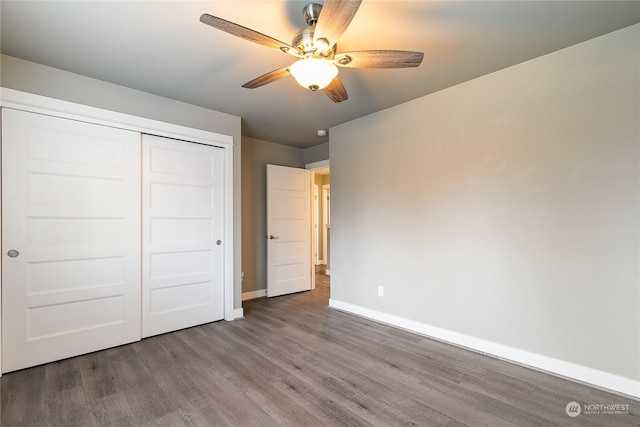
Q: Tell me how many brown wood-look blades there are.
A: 5